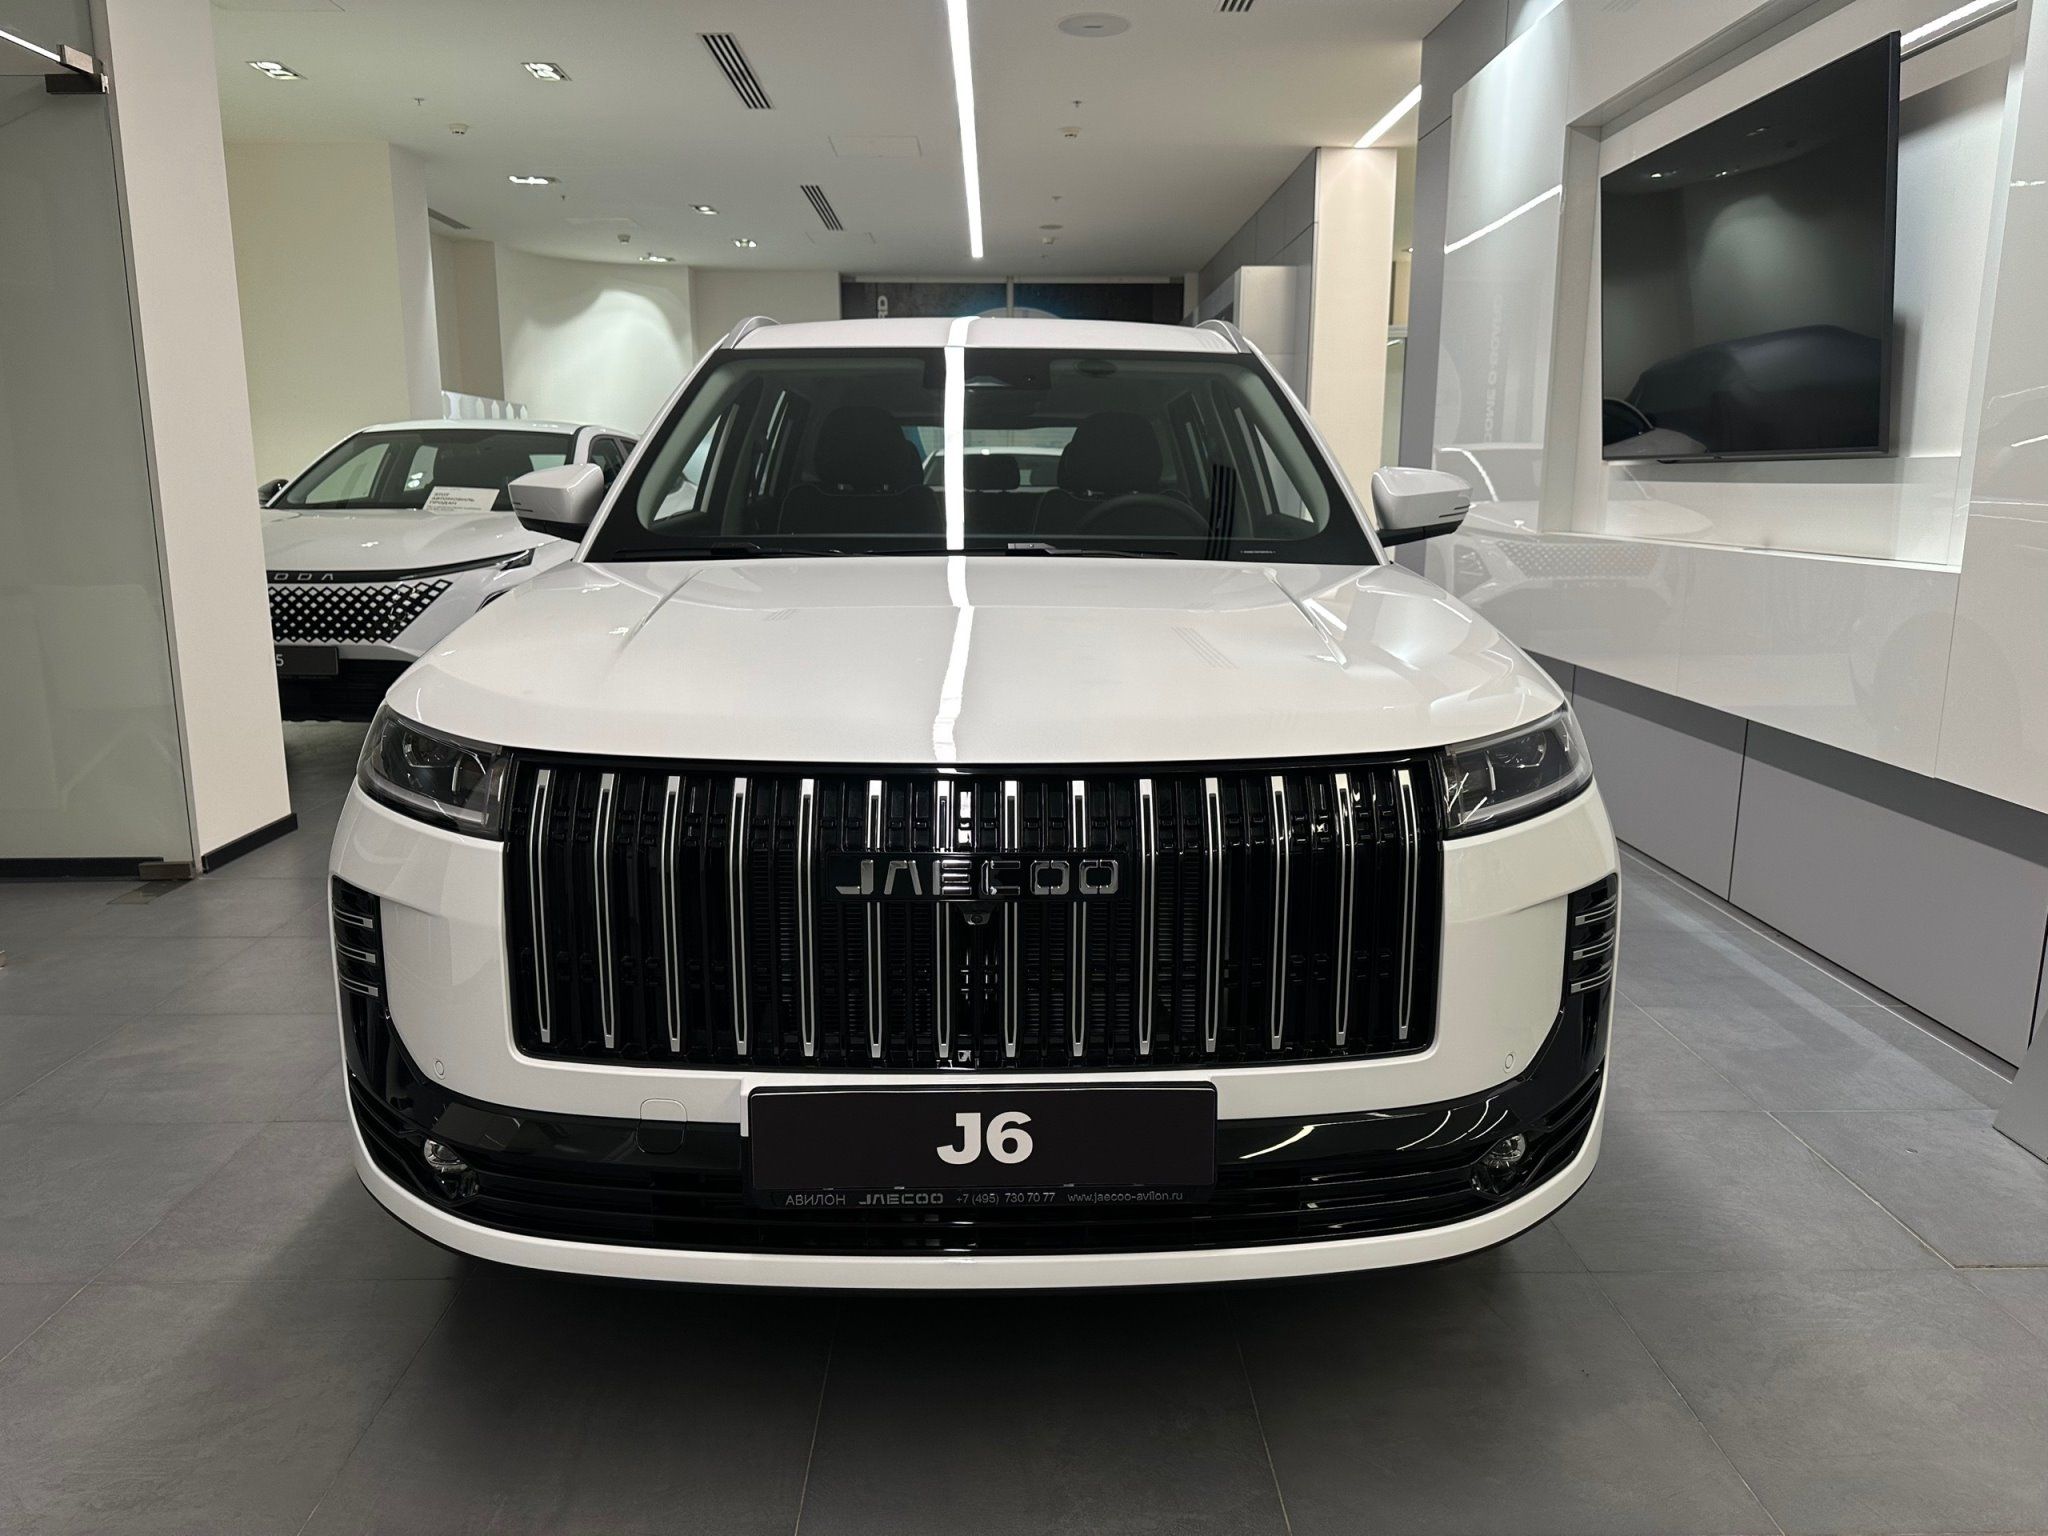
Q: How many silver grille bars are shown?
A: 14